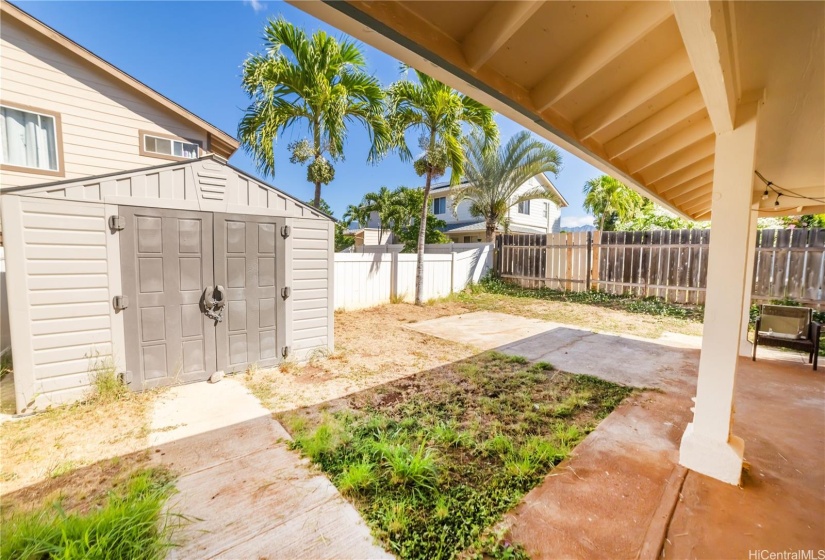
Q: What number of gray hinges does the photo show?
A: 6